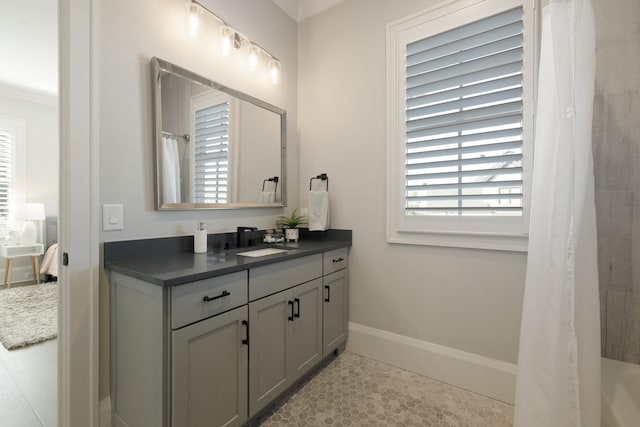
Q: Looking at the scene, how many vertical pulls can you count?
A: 4